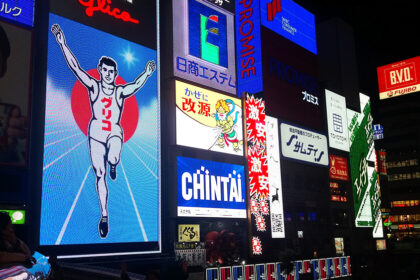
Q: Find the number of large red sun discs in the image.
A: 1